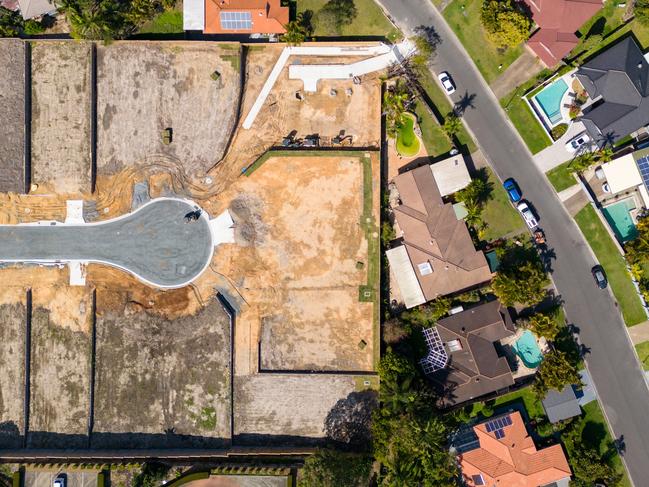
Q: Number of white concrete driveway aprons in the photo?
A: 3